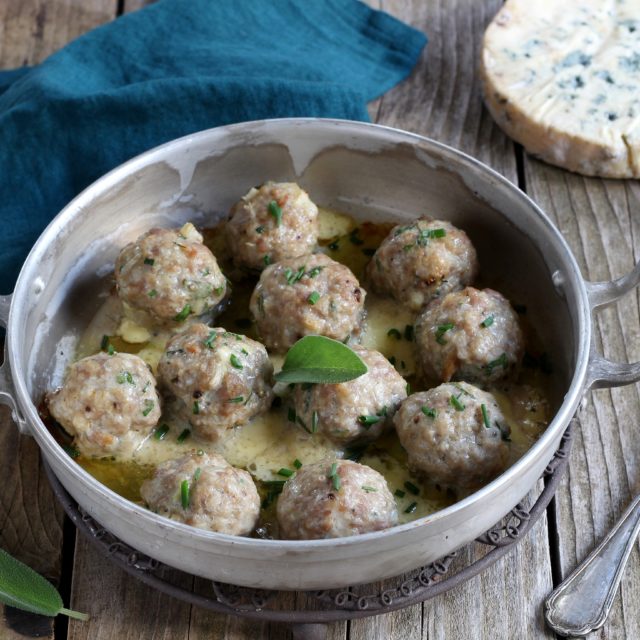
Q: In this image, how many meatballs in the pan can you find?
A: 11